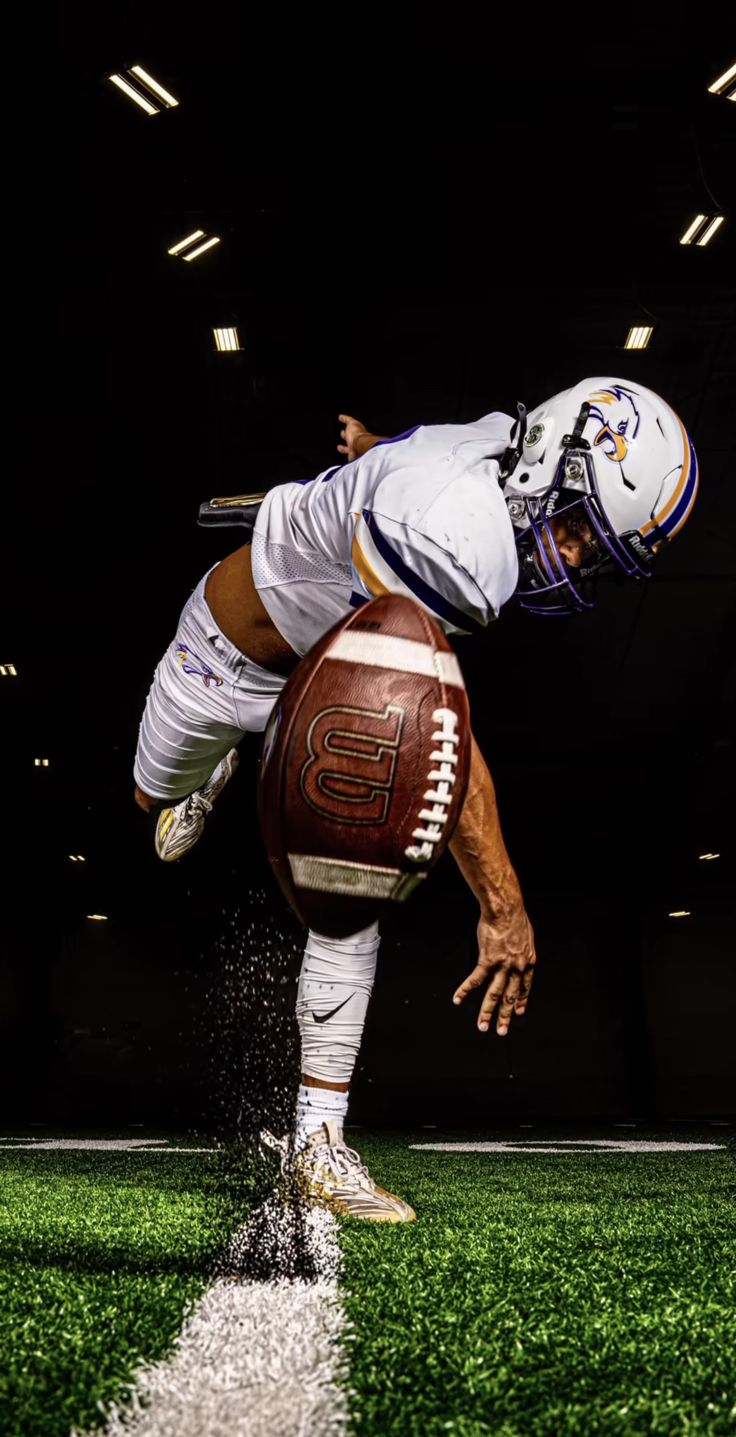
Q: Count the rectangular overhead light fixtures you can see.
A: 12